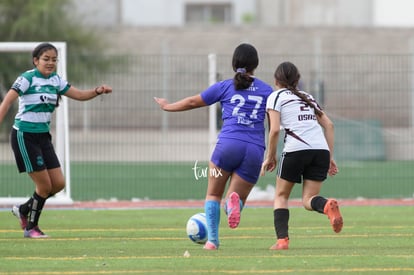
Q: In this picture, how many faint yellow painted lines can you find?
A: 4